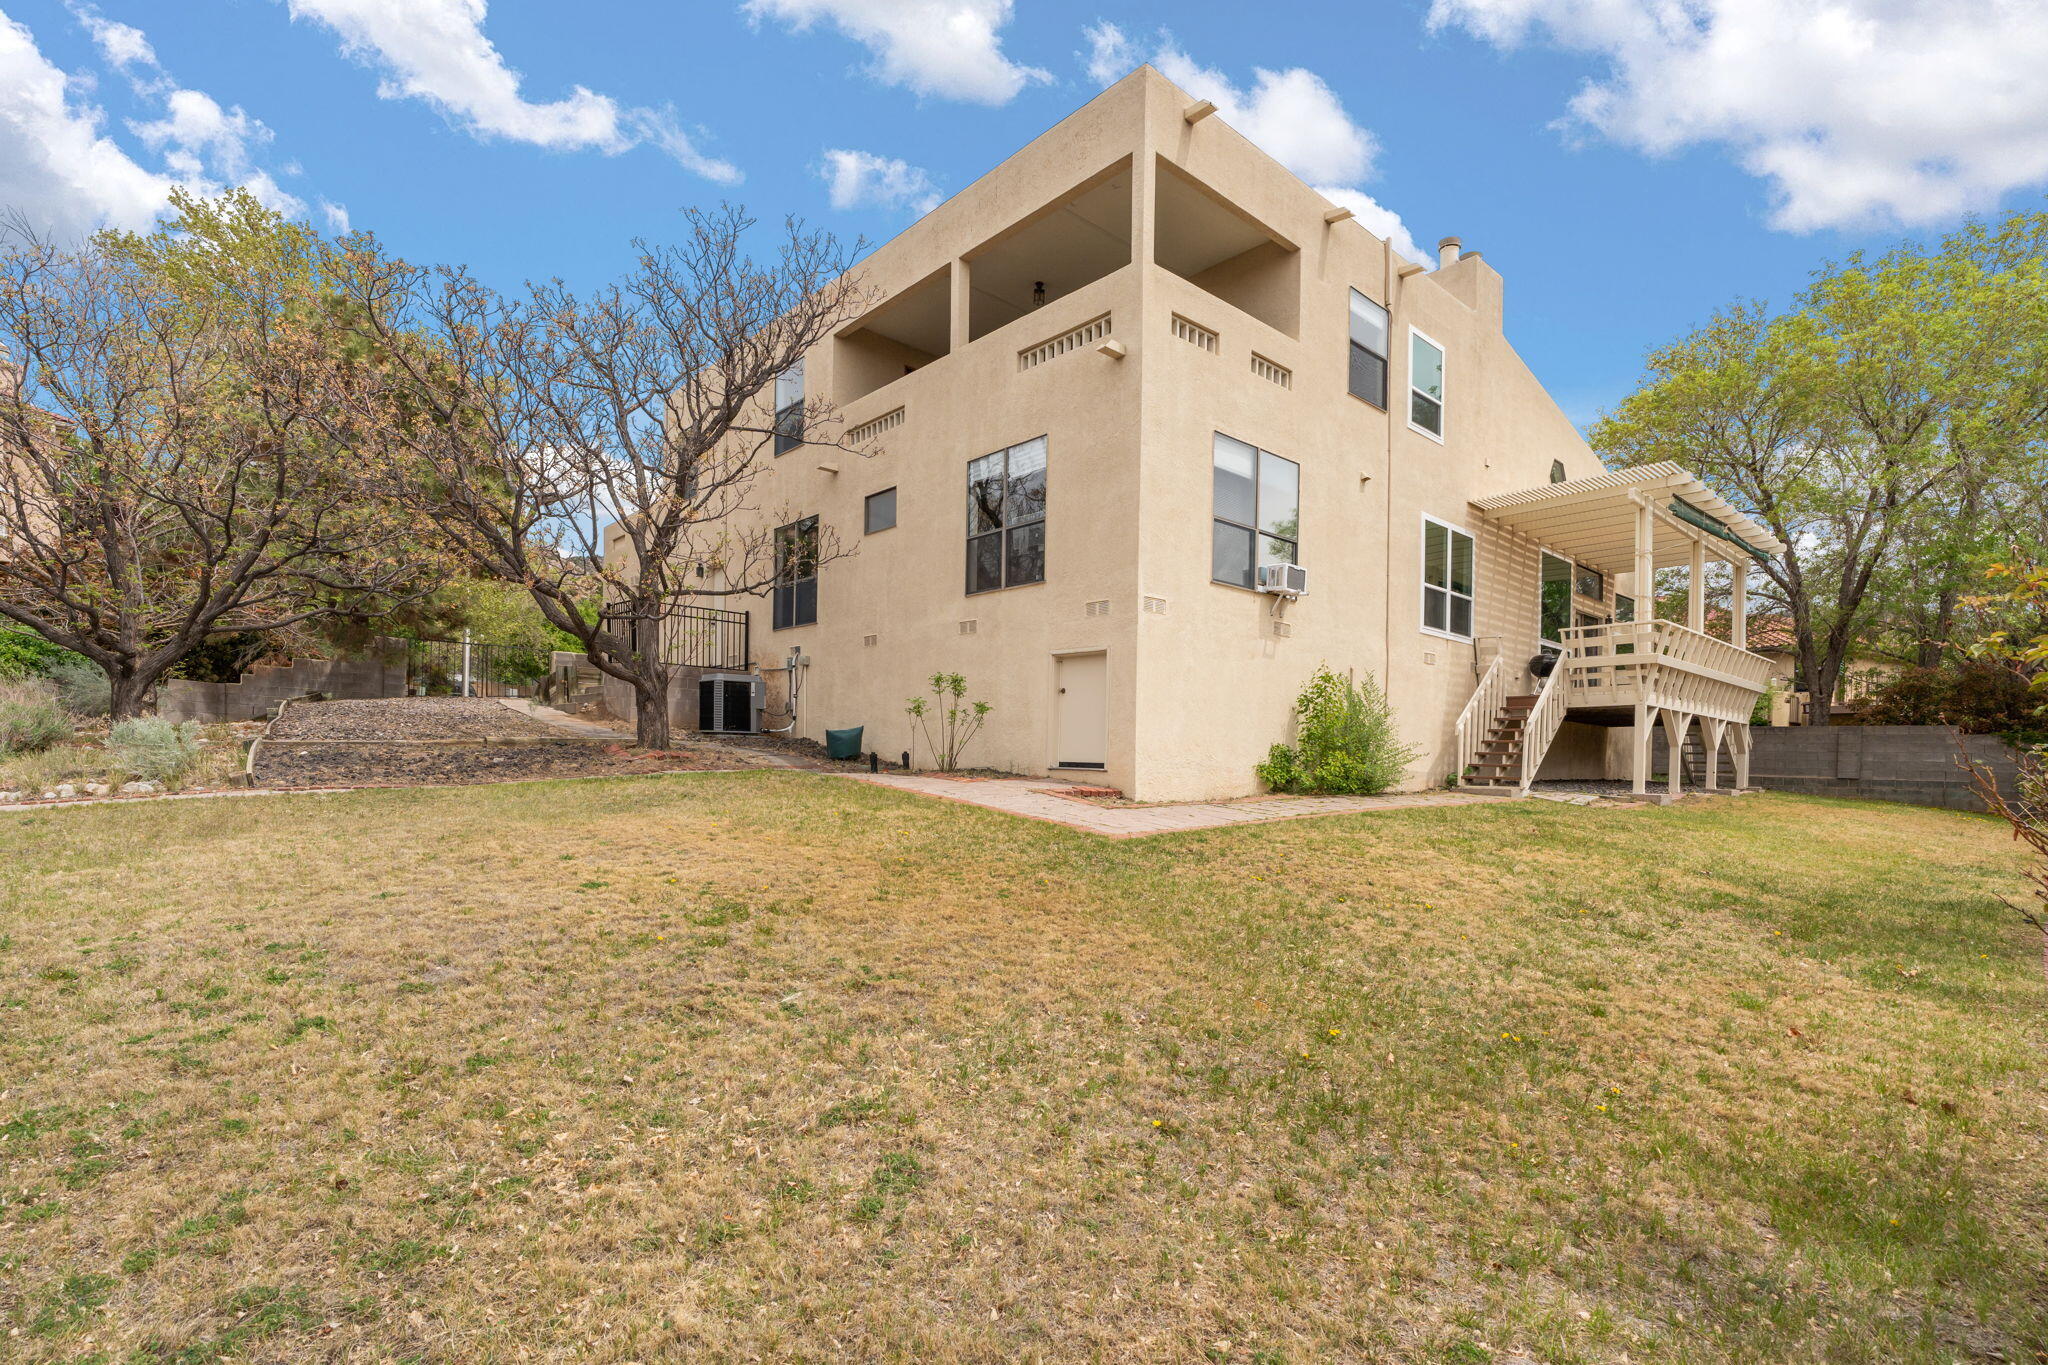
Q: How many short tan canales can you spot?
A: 5